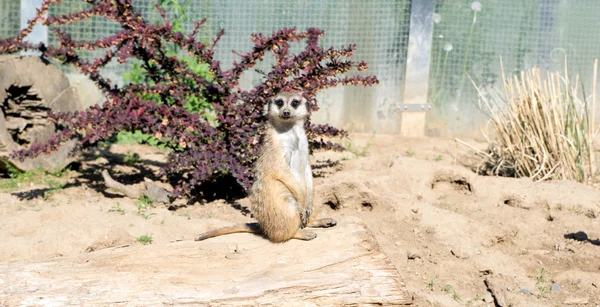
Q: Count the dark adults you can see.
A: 0